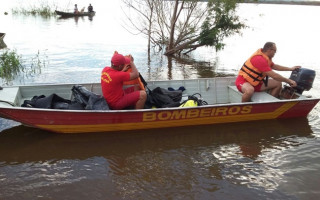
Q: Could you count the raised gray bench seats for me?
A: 2